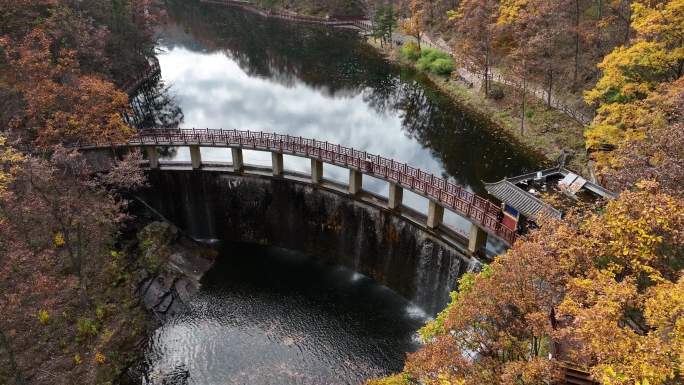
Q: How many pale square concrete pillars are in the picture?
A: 9